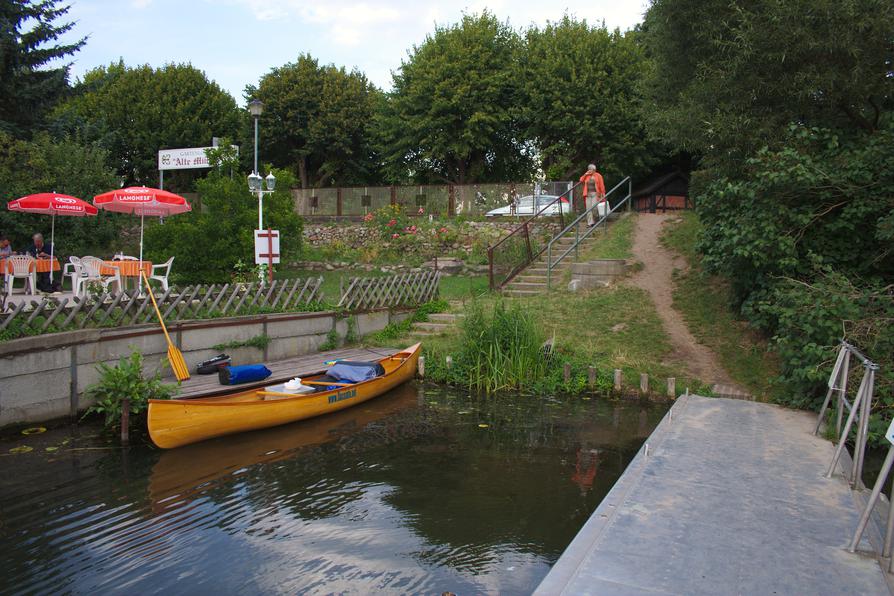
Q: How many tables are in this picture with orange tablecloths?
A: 2